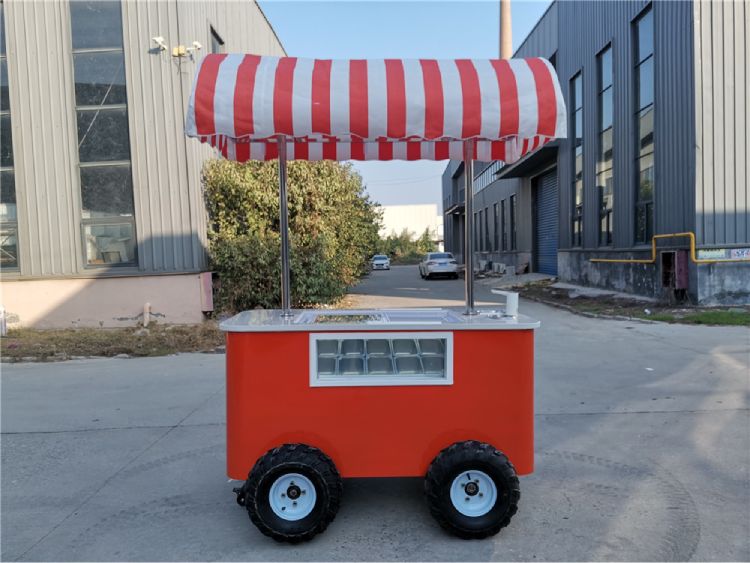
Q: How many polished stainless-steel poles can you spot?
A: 2